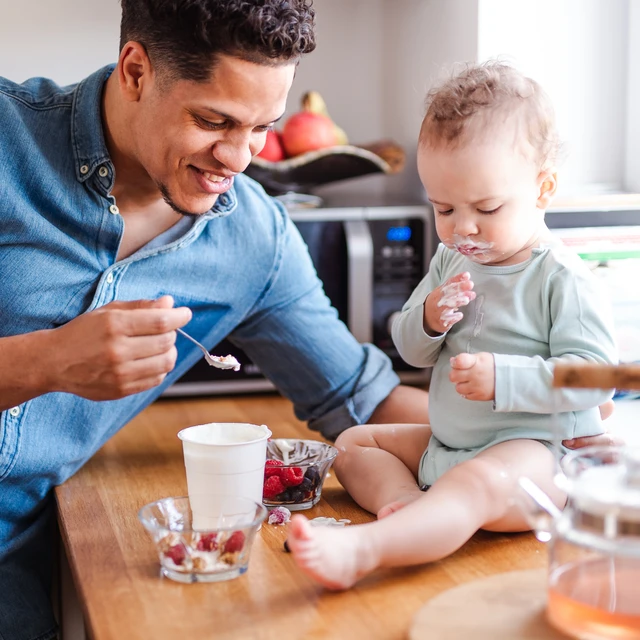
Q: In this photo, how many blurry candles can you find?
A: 0